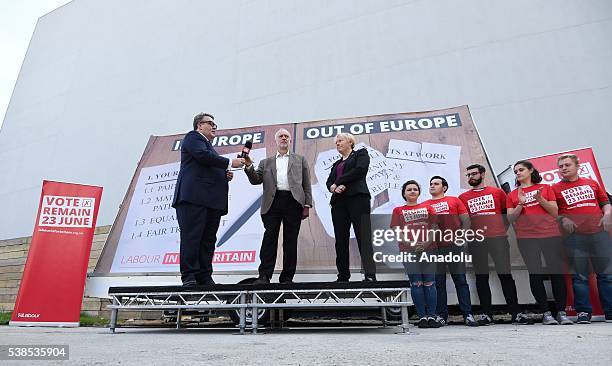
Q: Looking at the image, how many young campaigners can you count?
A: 5